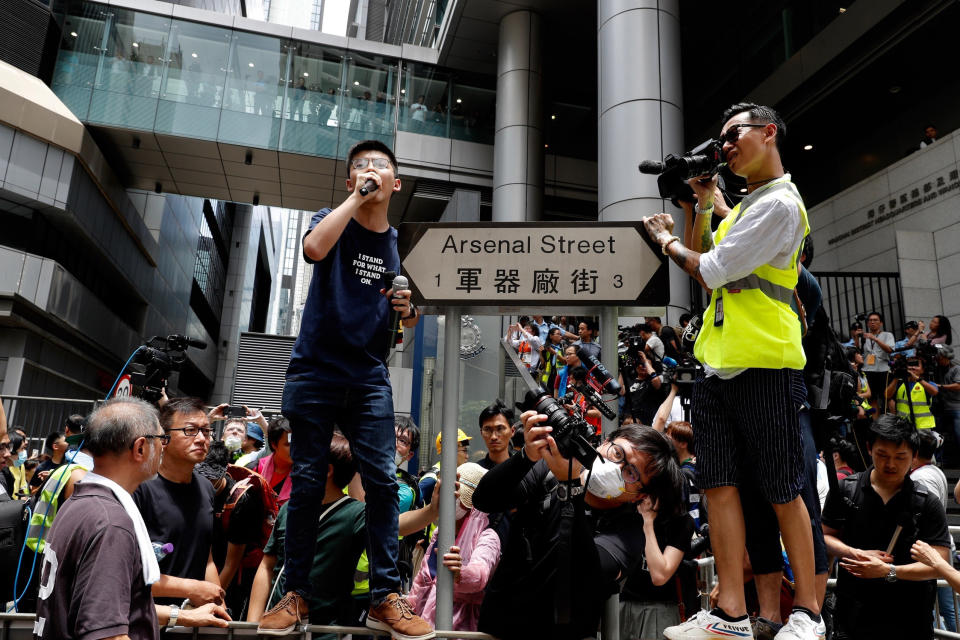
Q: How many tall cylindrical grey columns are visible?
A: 2